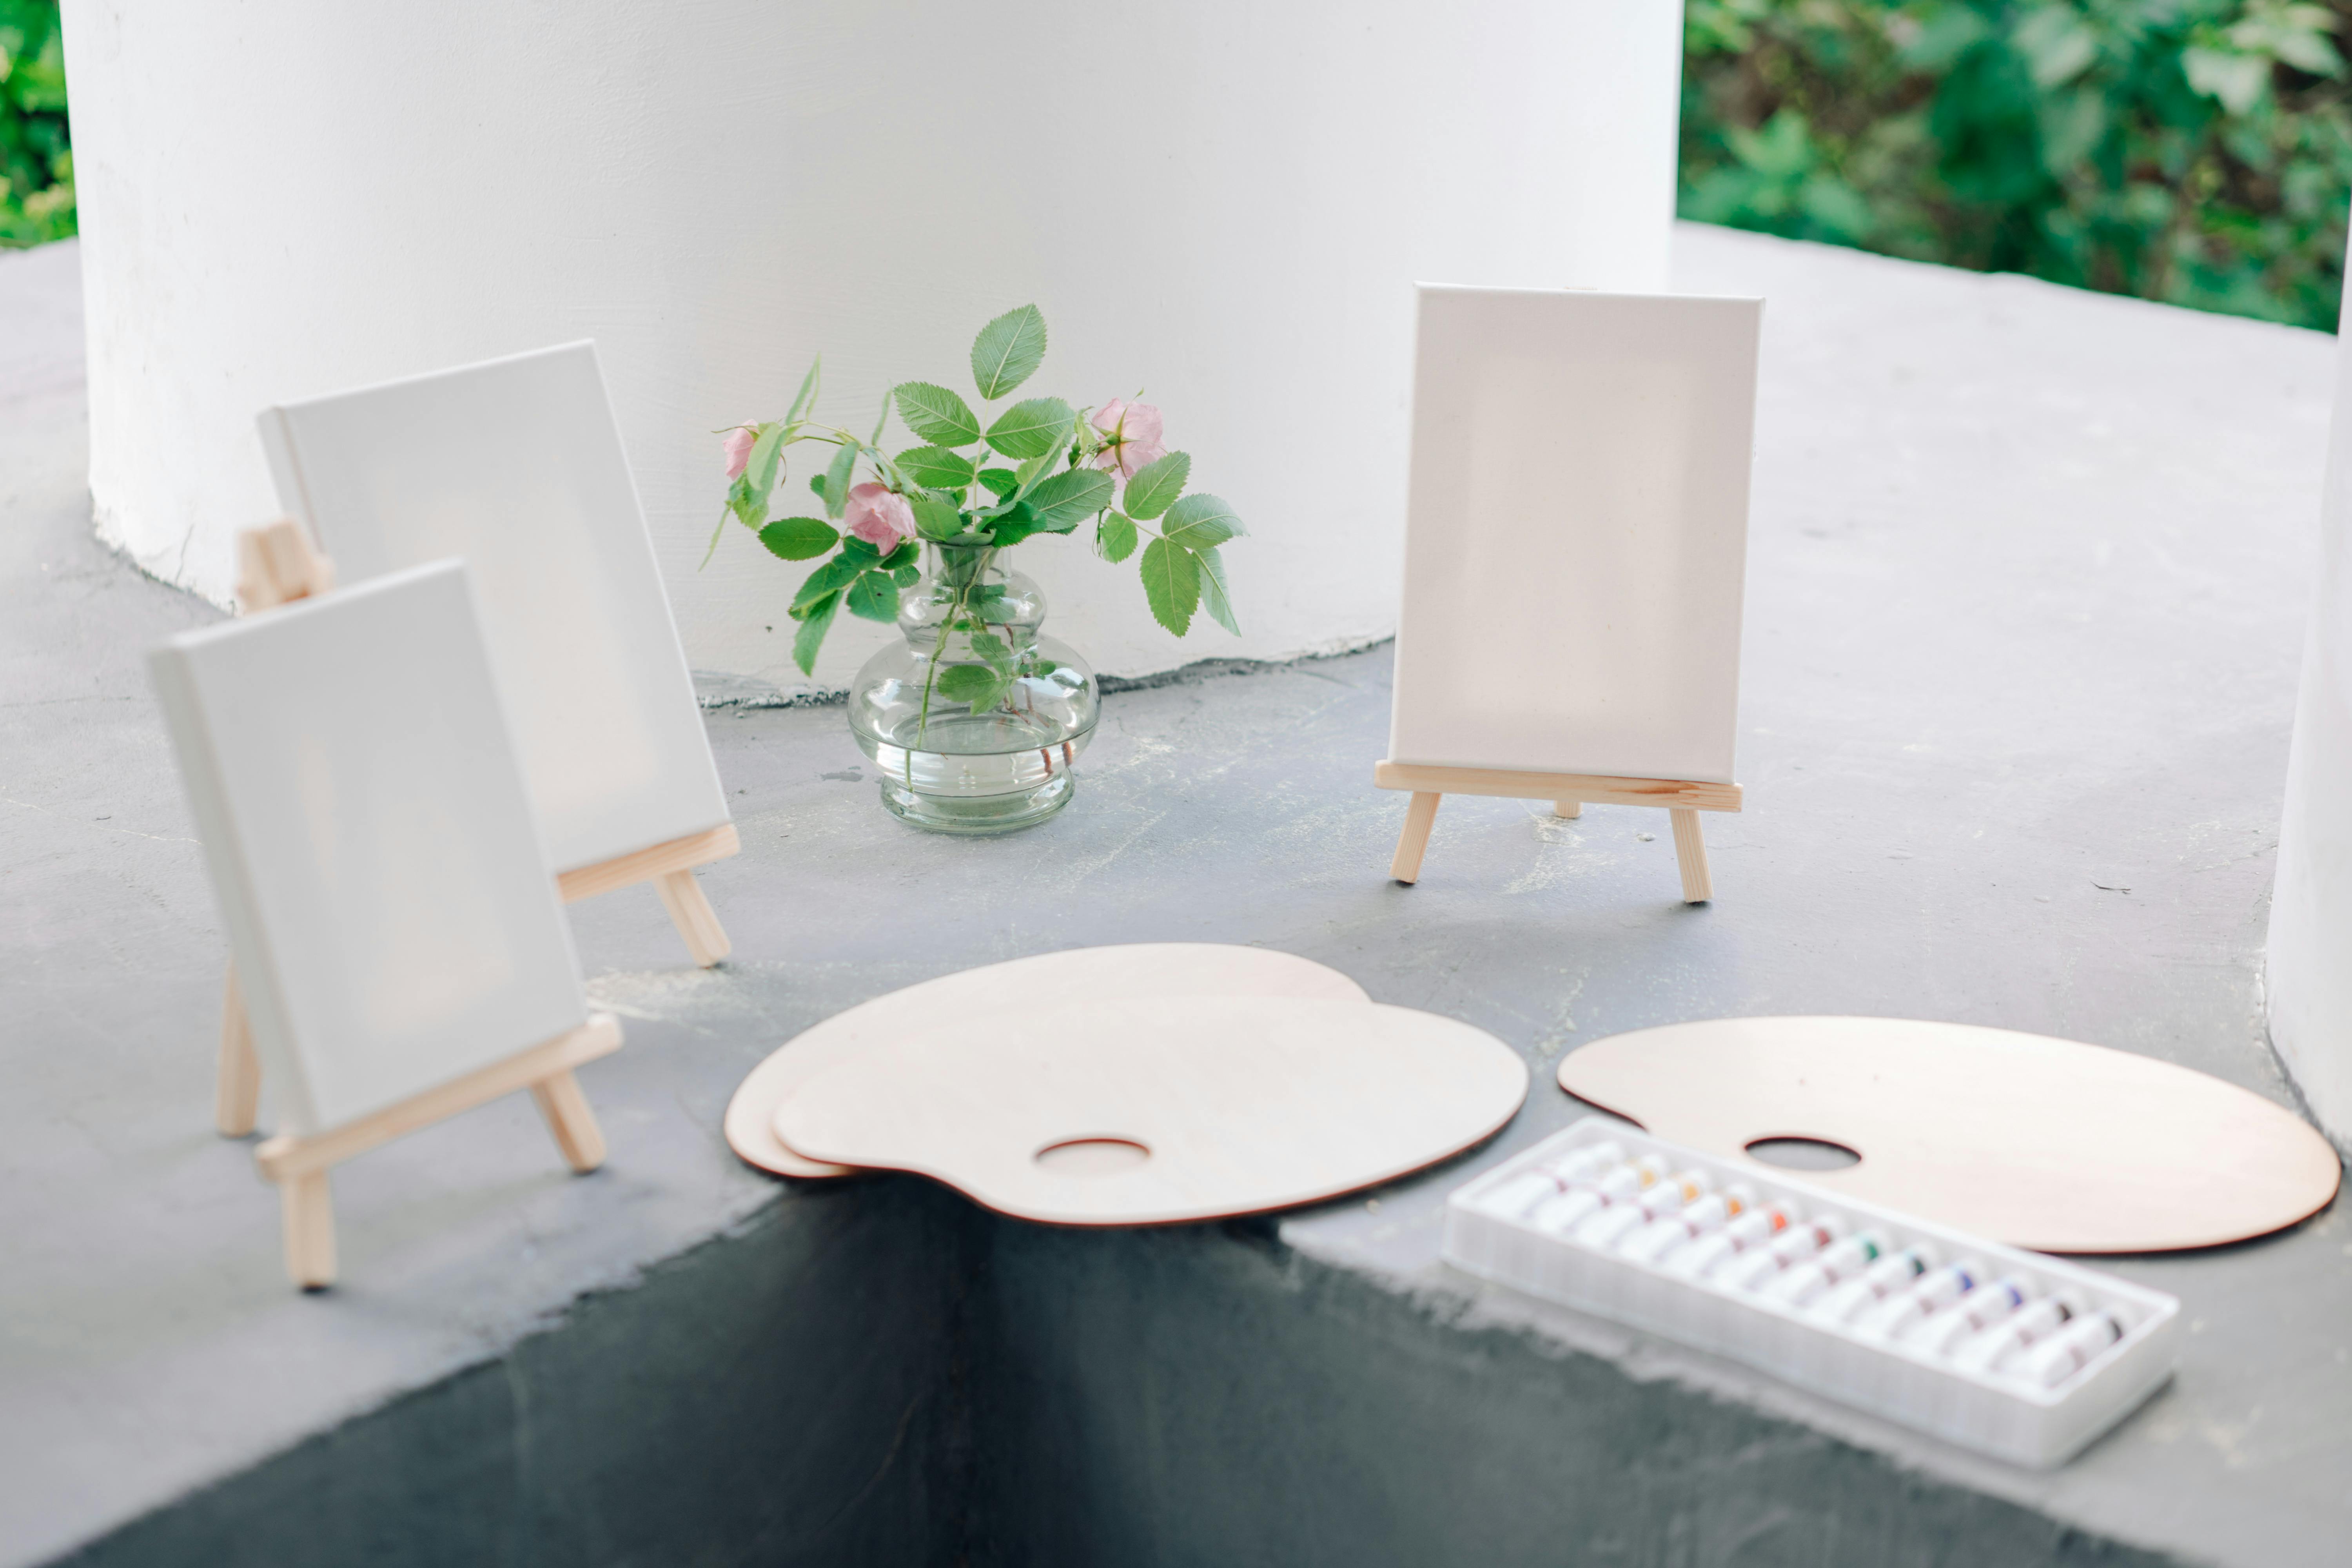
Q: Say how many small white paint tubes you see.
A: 12